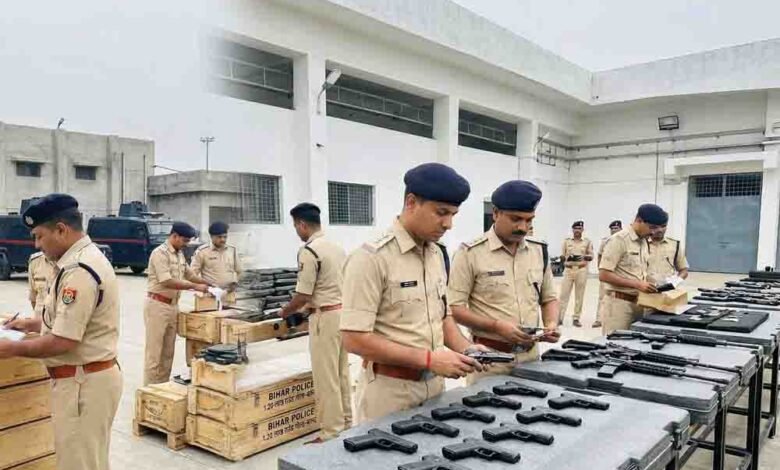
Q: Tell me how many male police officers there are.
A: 11